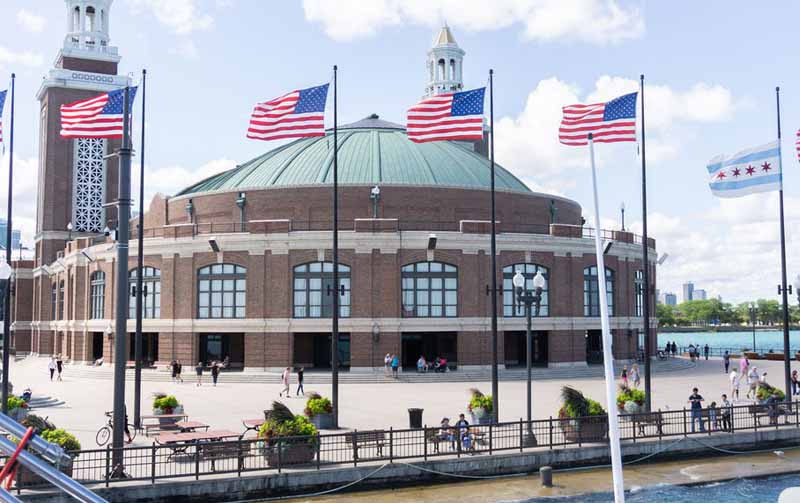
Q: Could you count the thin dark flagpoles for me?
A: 6